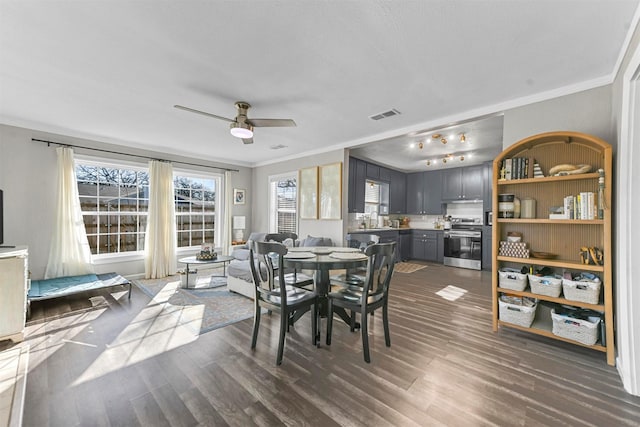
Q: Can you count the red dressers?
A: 0